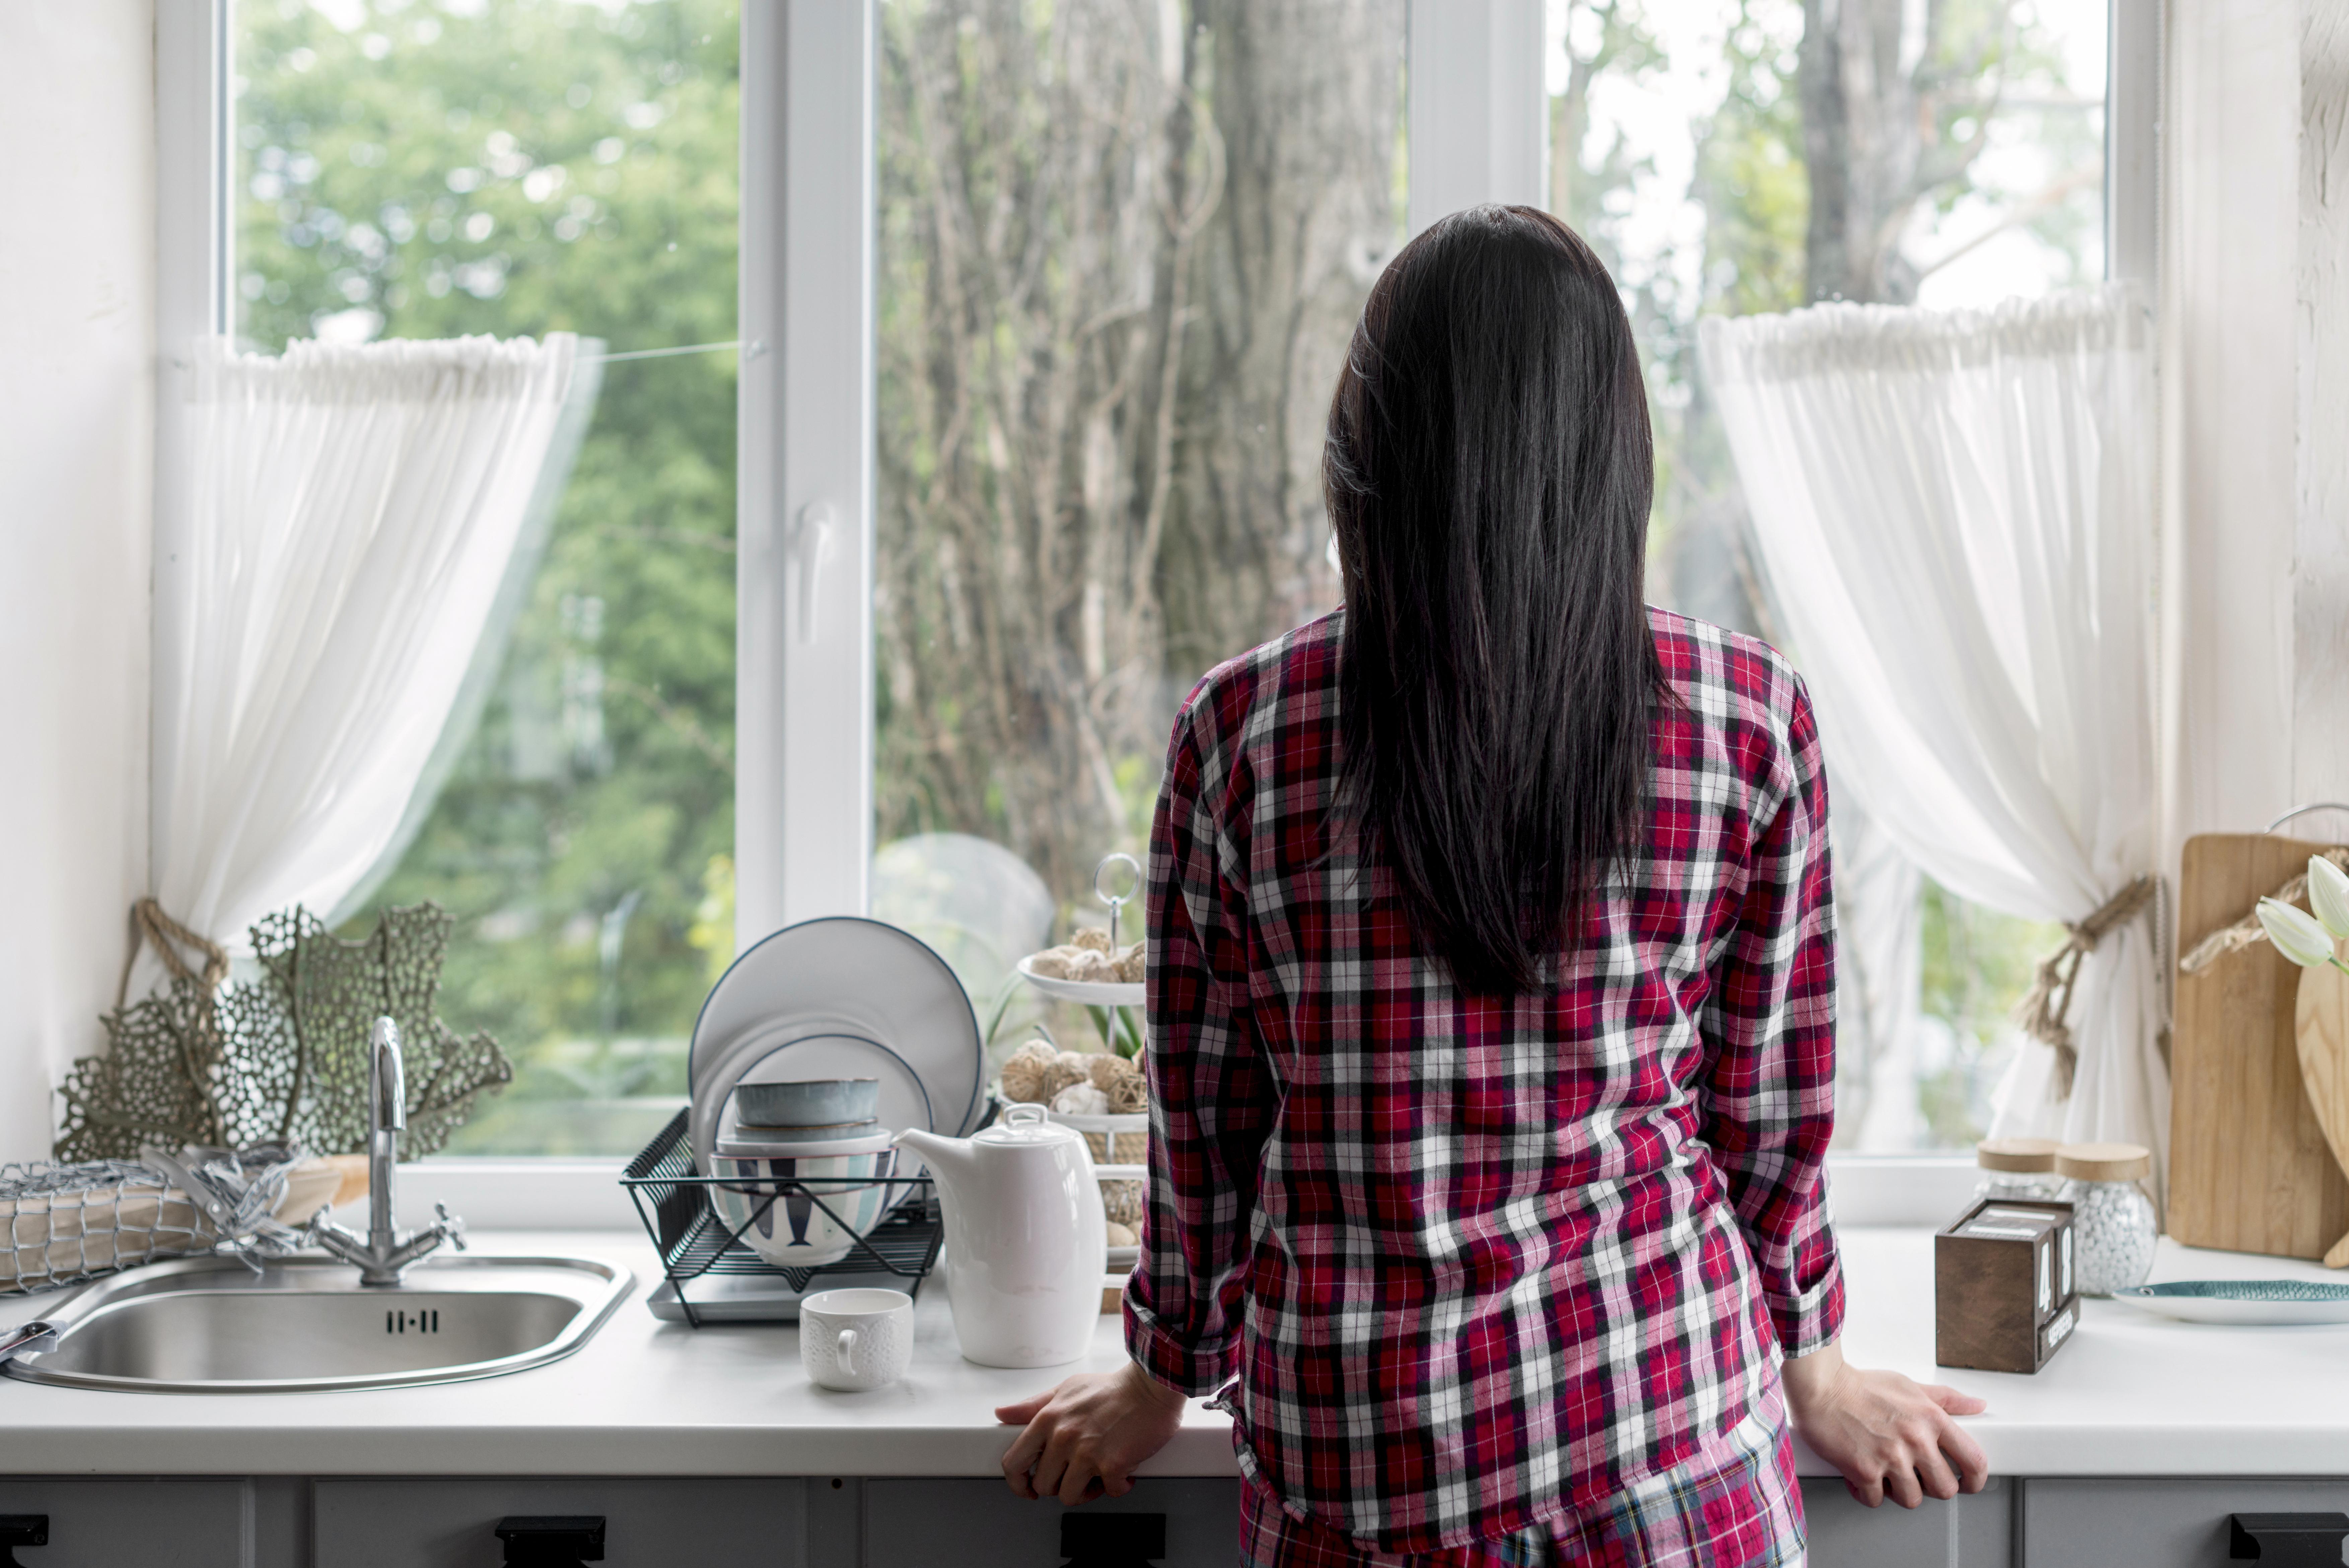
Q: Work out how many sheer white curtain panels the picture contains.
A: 2